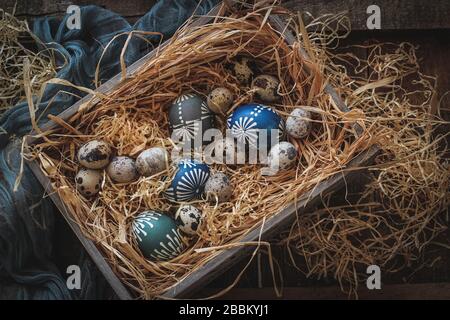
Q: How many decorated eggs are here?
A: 4